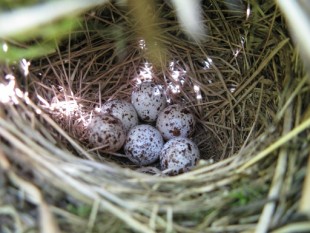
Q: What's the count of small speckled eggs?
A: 6